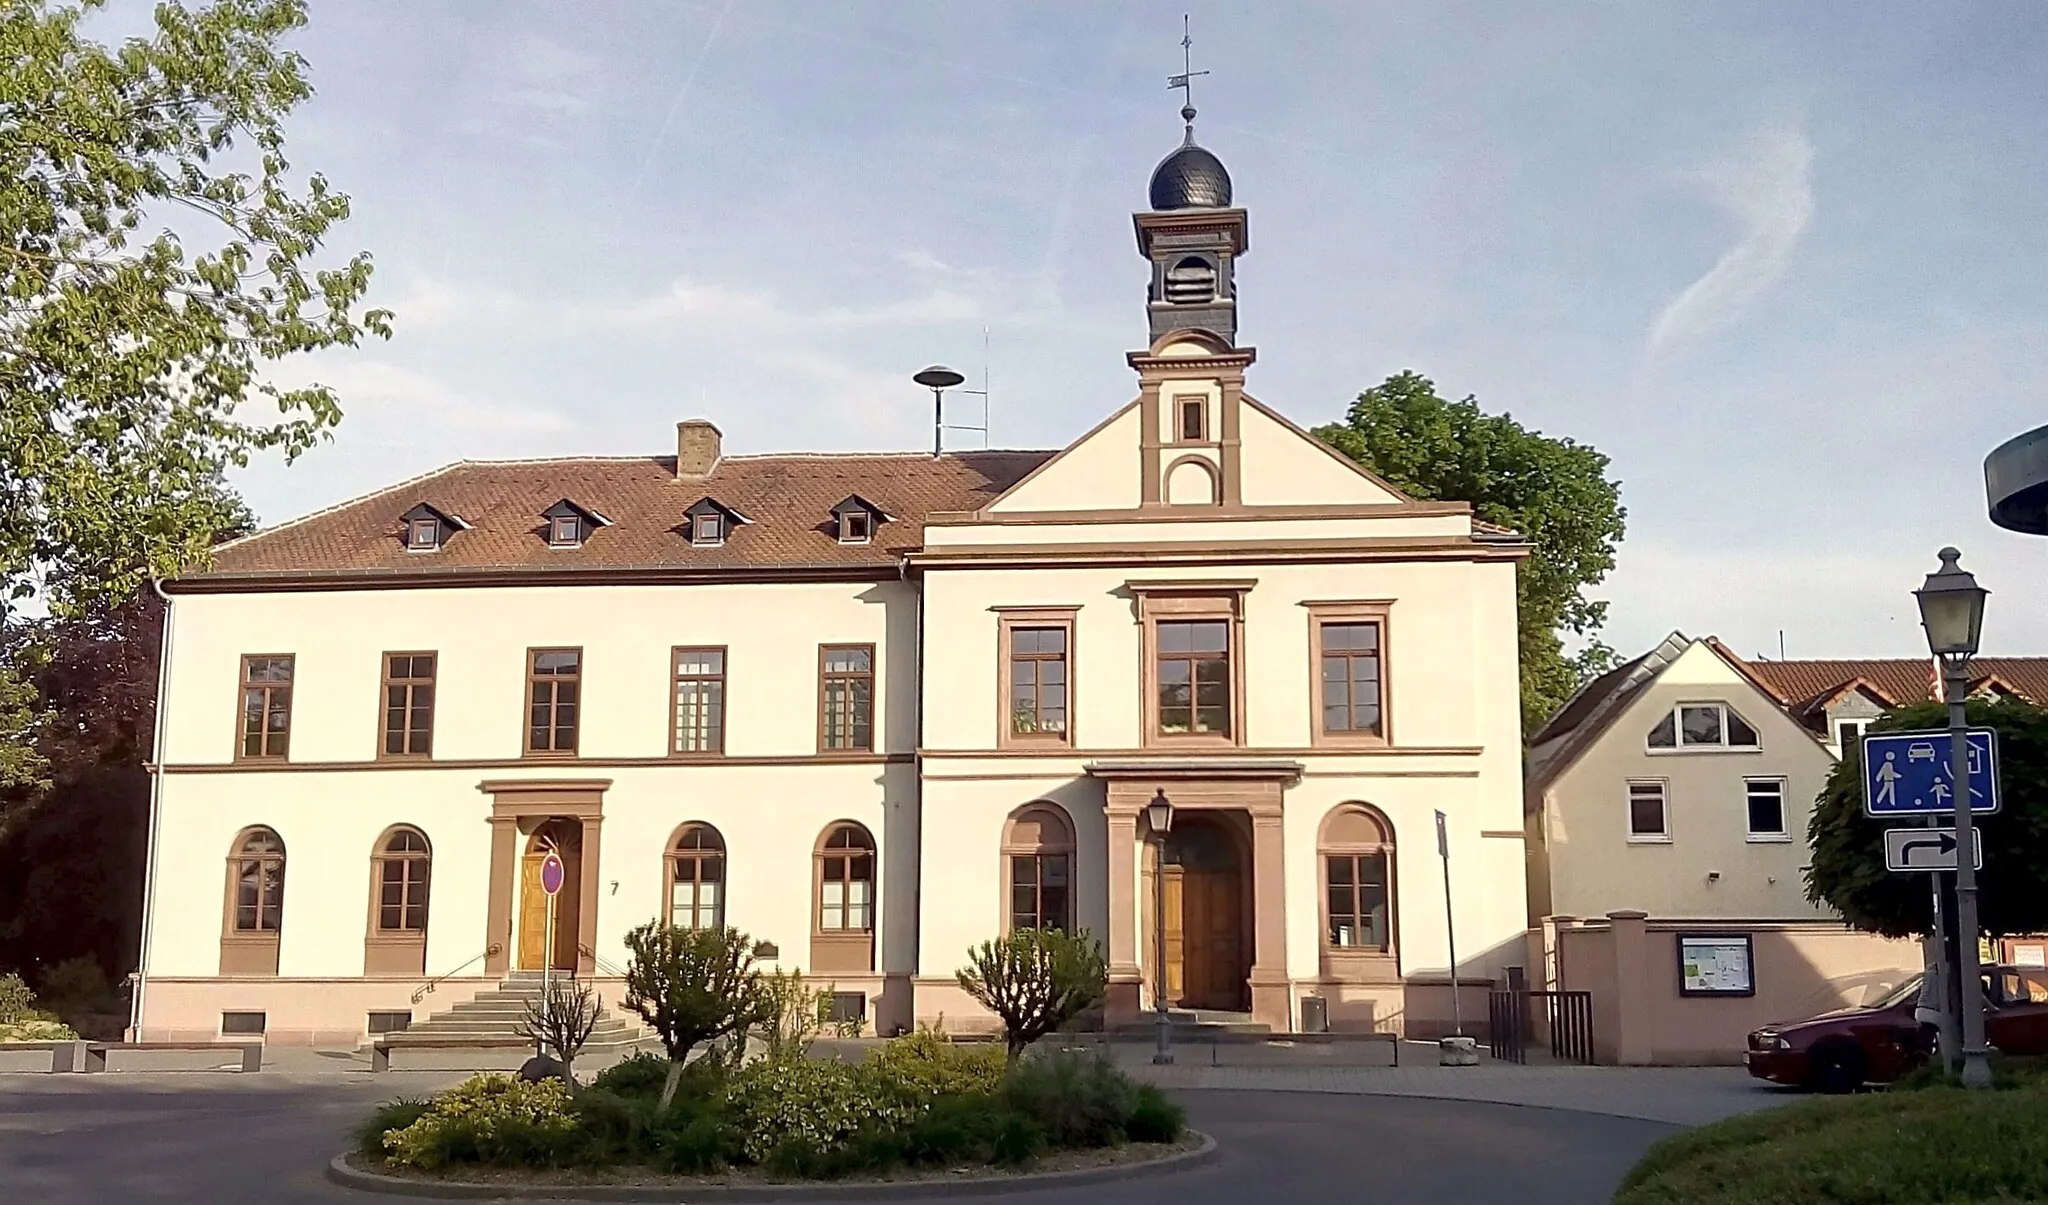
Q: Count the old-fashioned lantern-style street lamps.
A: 2